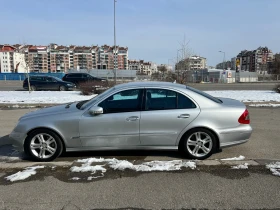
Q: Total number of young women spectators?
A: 0